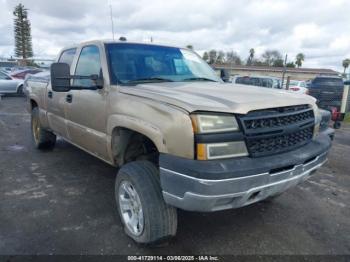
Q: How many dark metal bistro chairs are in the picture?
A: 0